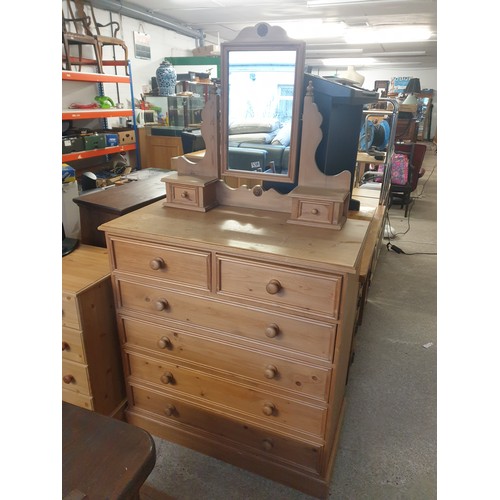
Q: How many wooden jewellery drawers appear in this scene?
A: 2